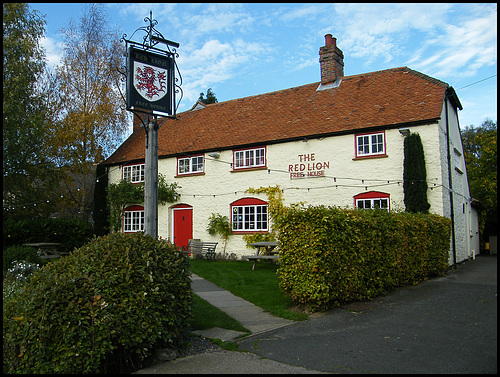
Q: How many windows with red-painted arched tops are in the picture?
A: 3